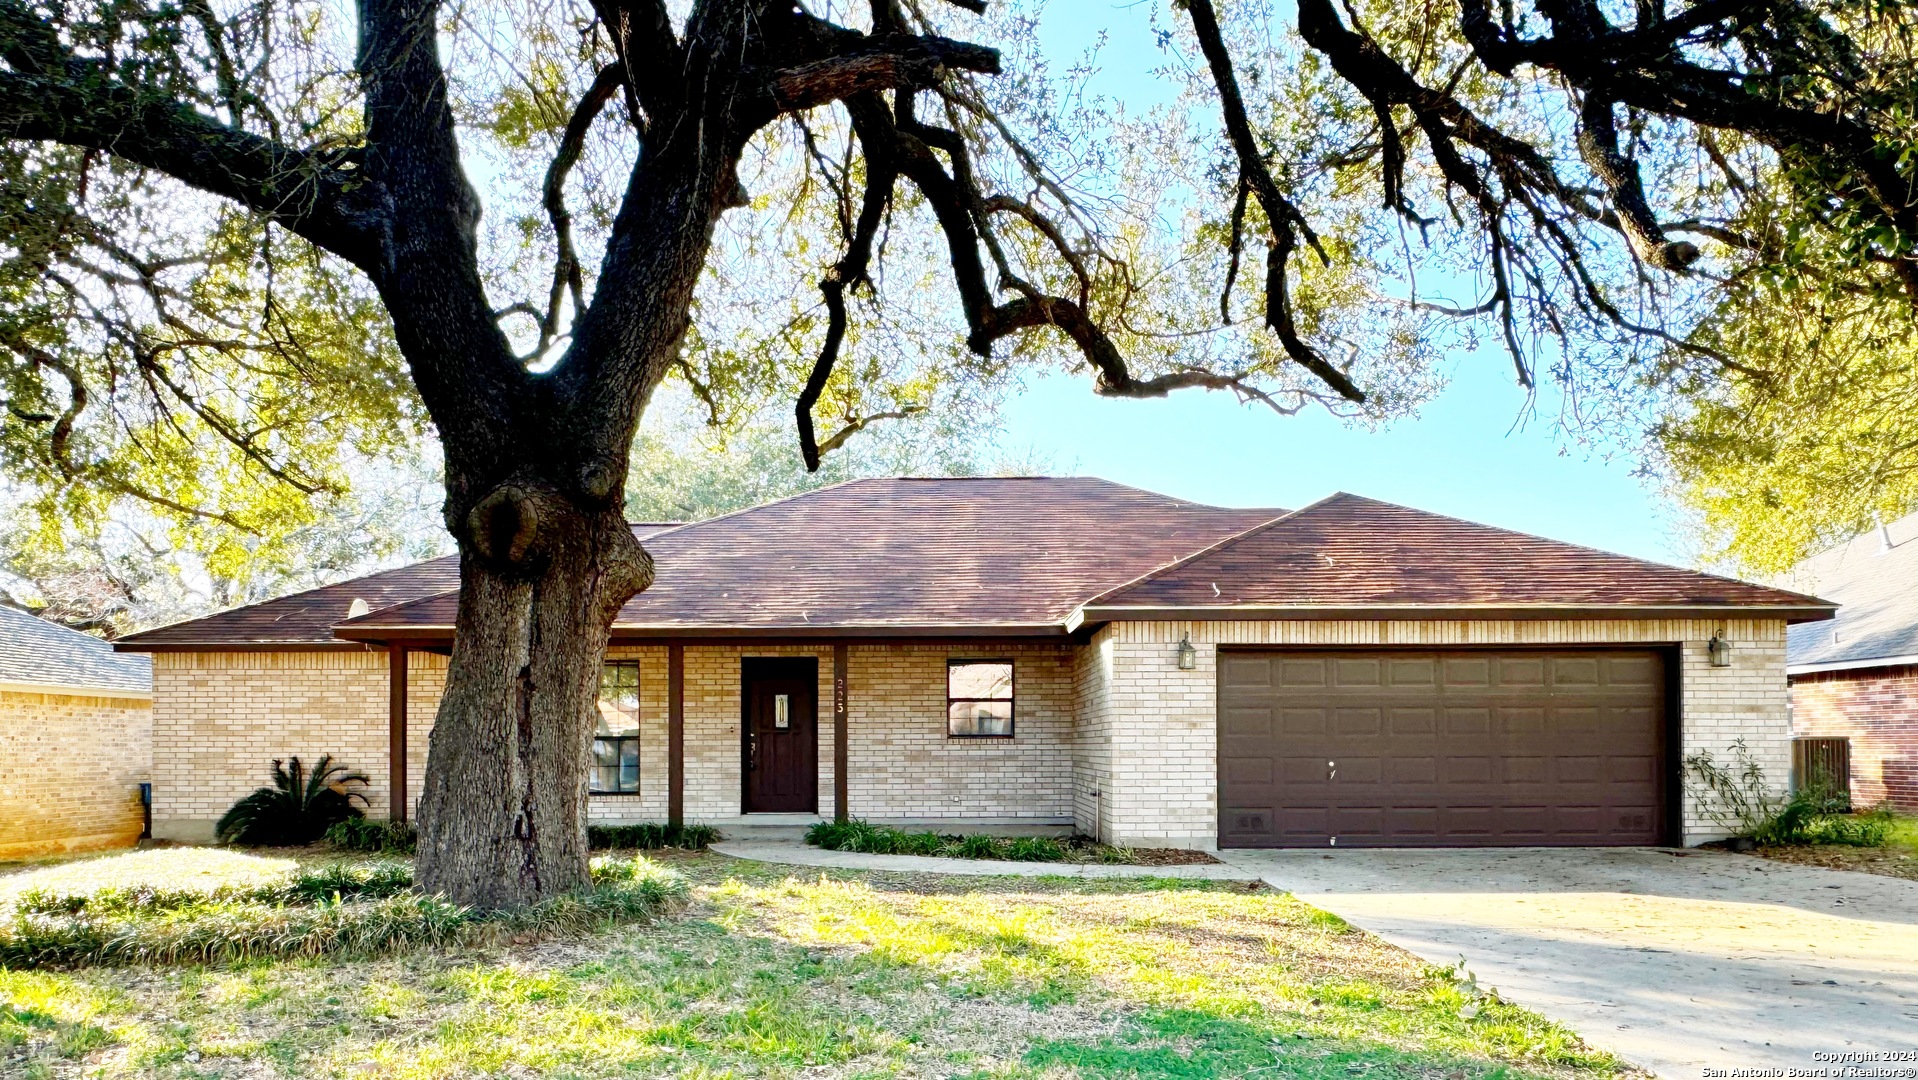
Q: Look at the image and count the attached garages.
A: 1